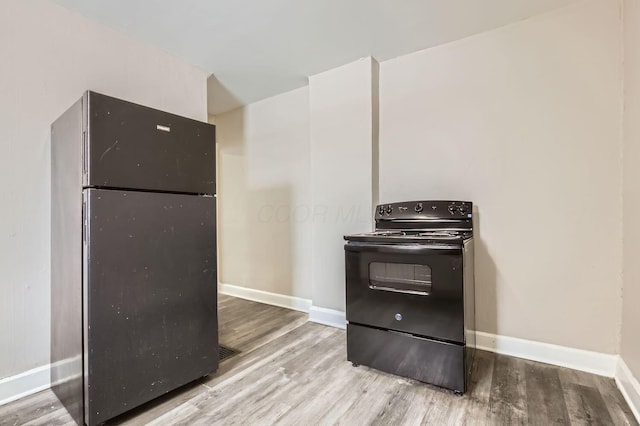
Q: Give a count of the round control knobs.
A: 5